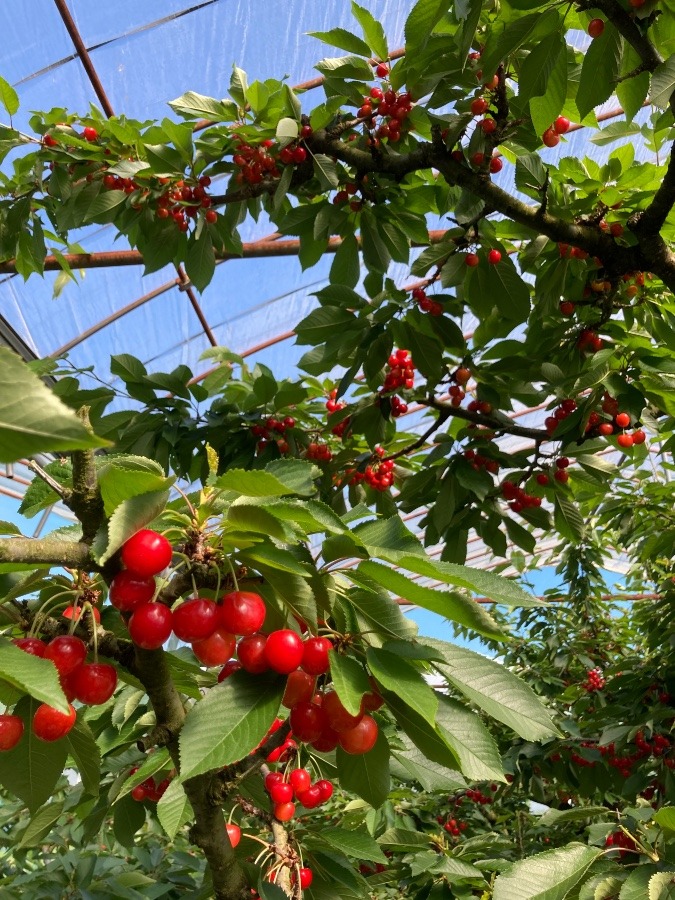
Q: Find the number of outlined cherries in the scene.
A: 0